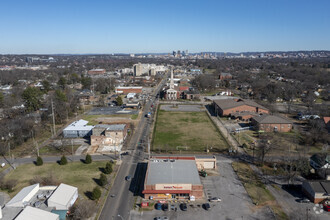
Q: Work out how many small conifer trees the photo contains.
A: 6